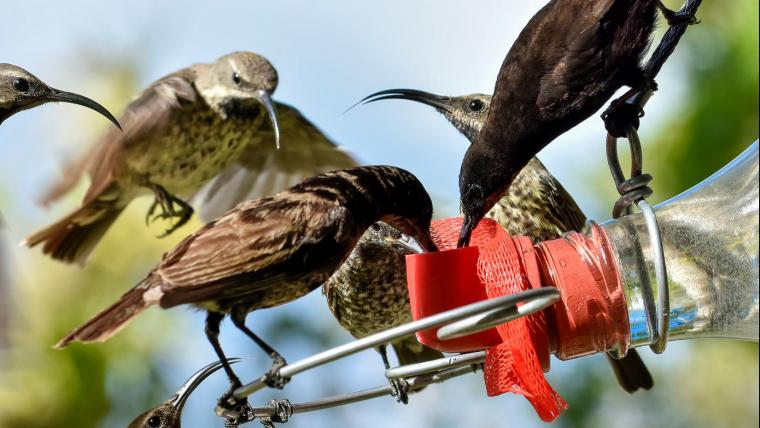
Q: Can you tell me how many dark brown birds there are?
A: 2